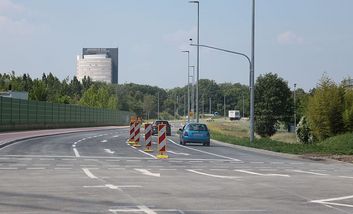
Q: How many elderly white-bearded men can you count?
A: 0